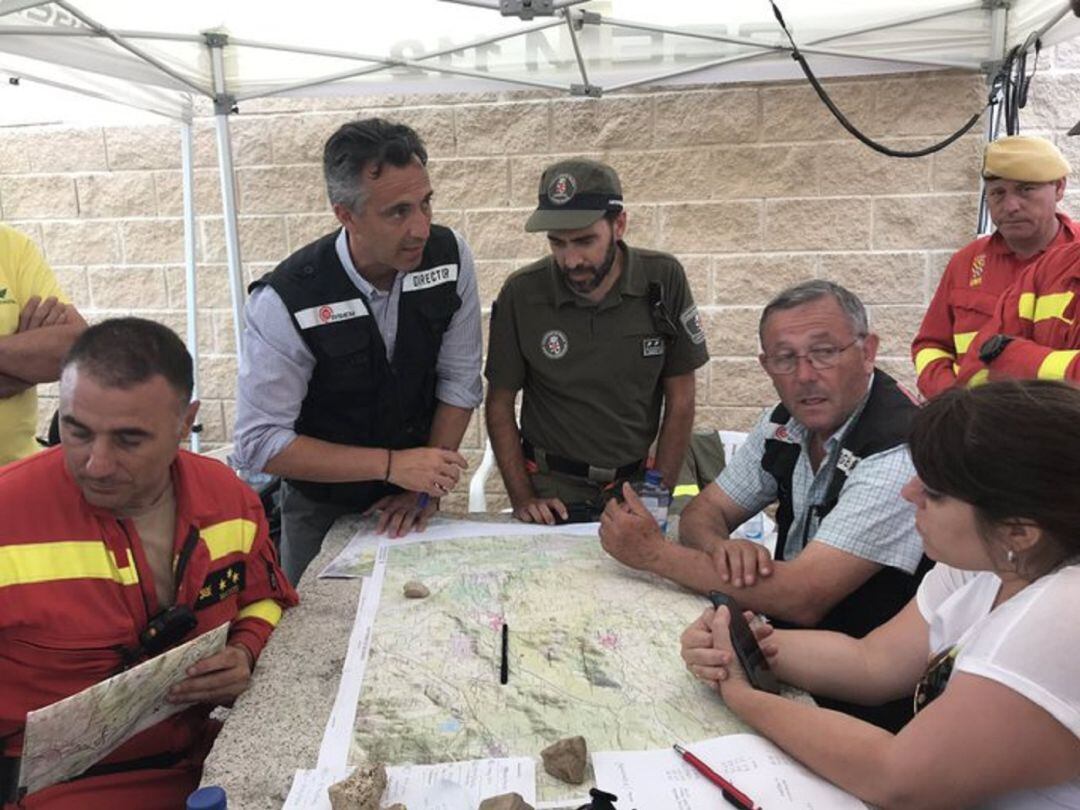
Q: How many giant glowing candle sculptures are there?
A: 0